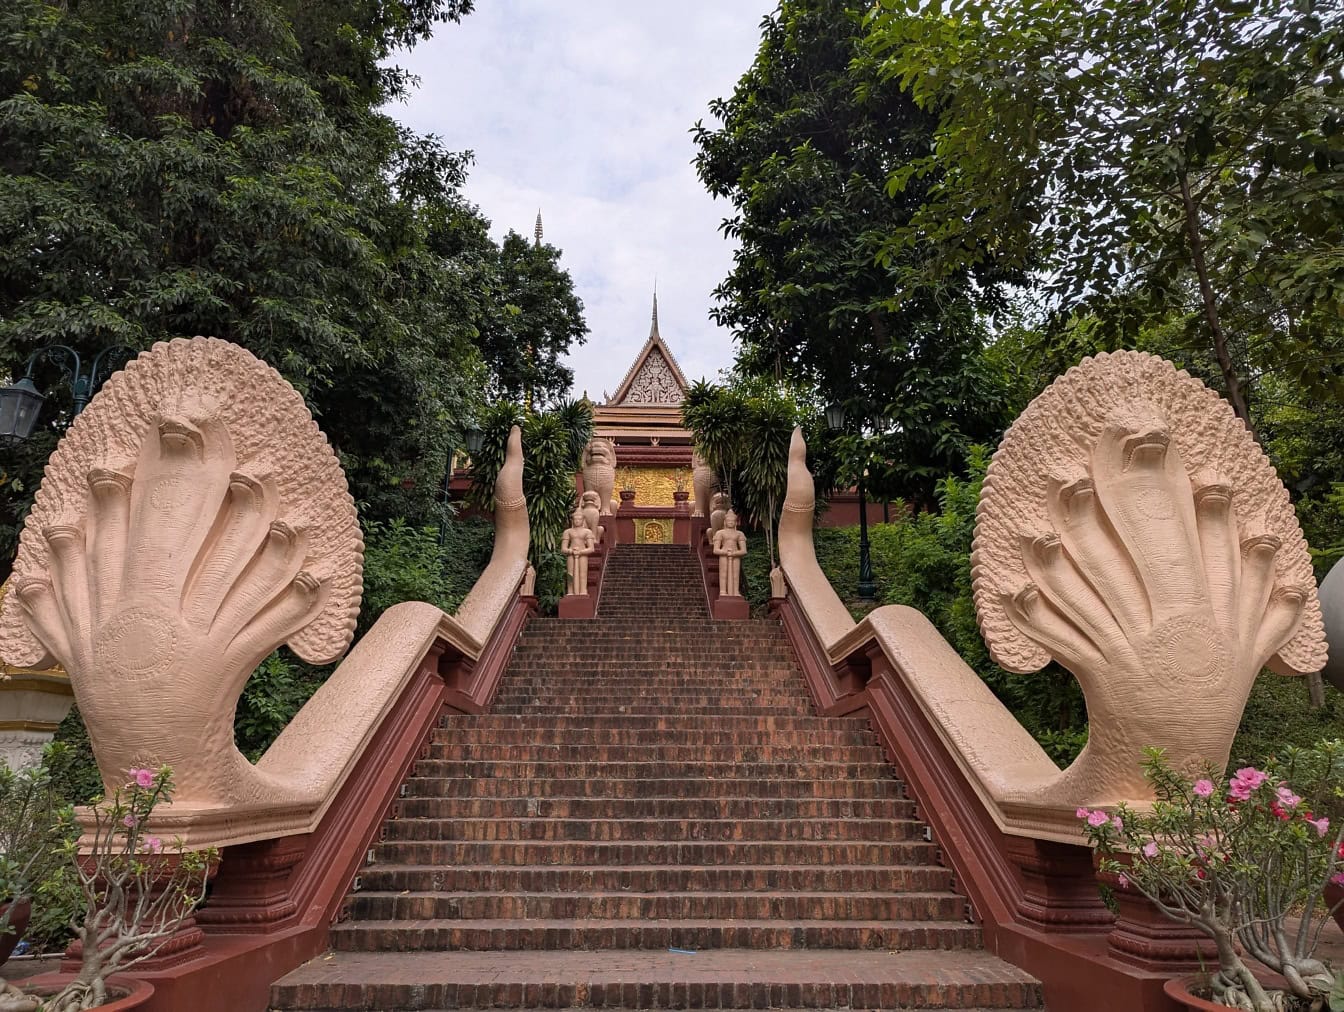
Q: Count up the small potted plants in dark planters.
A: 2